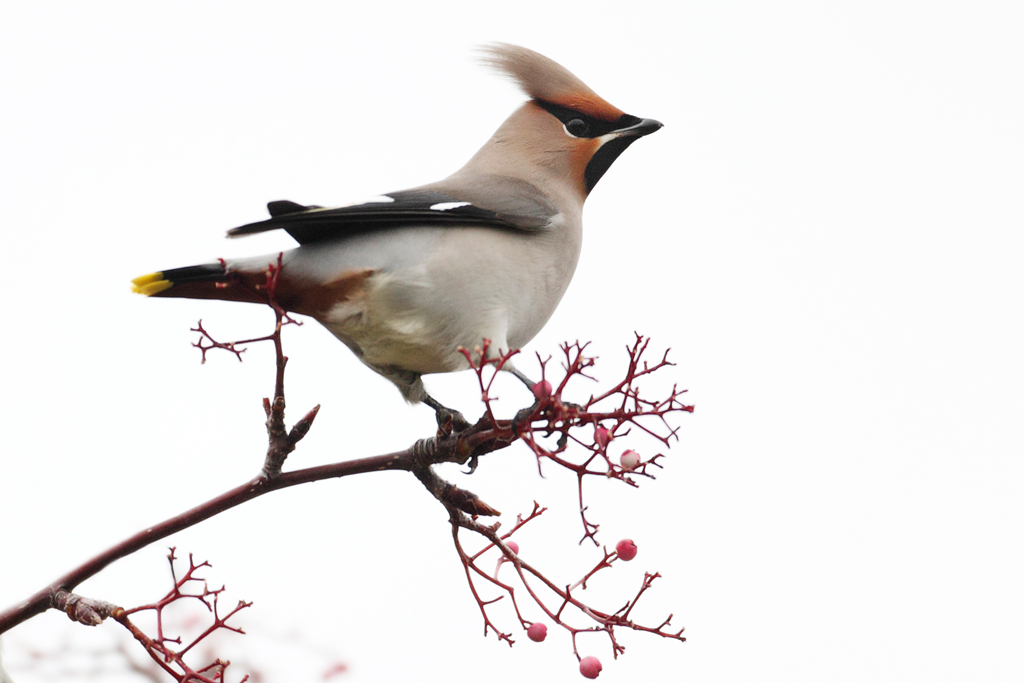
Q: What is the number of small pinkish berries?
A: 7